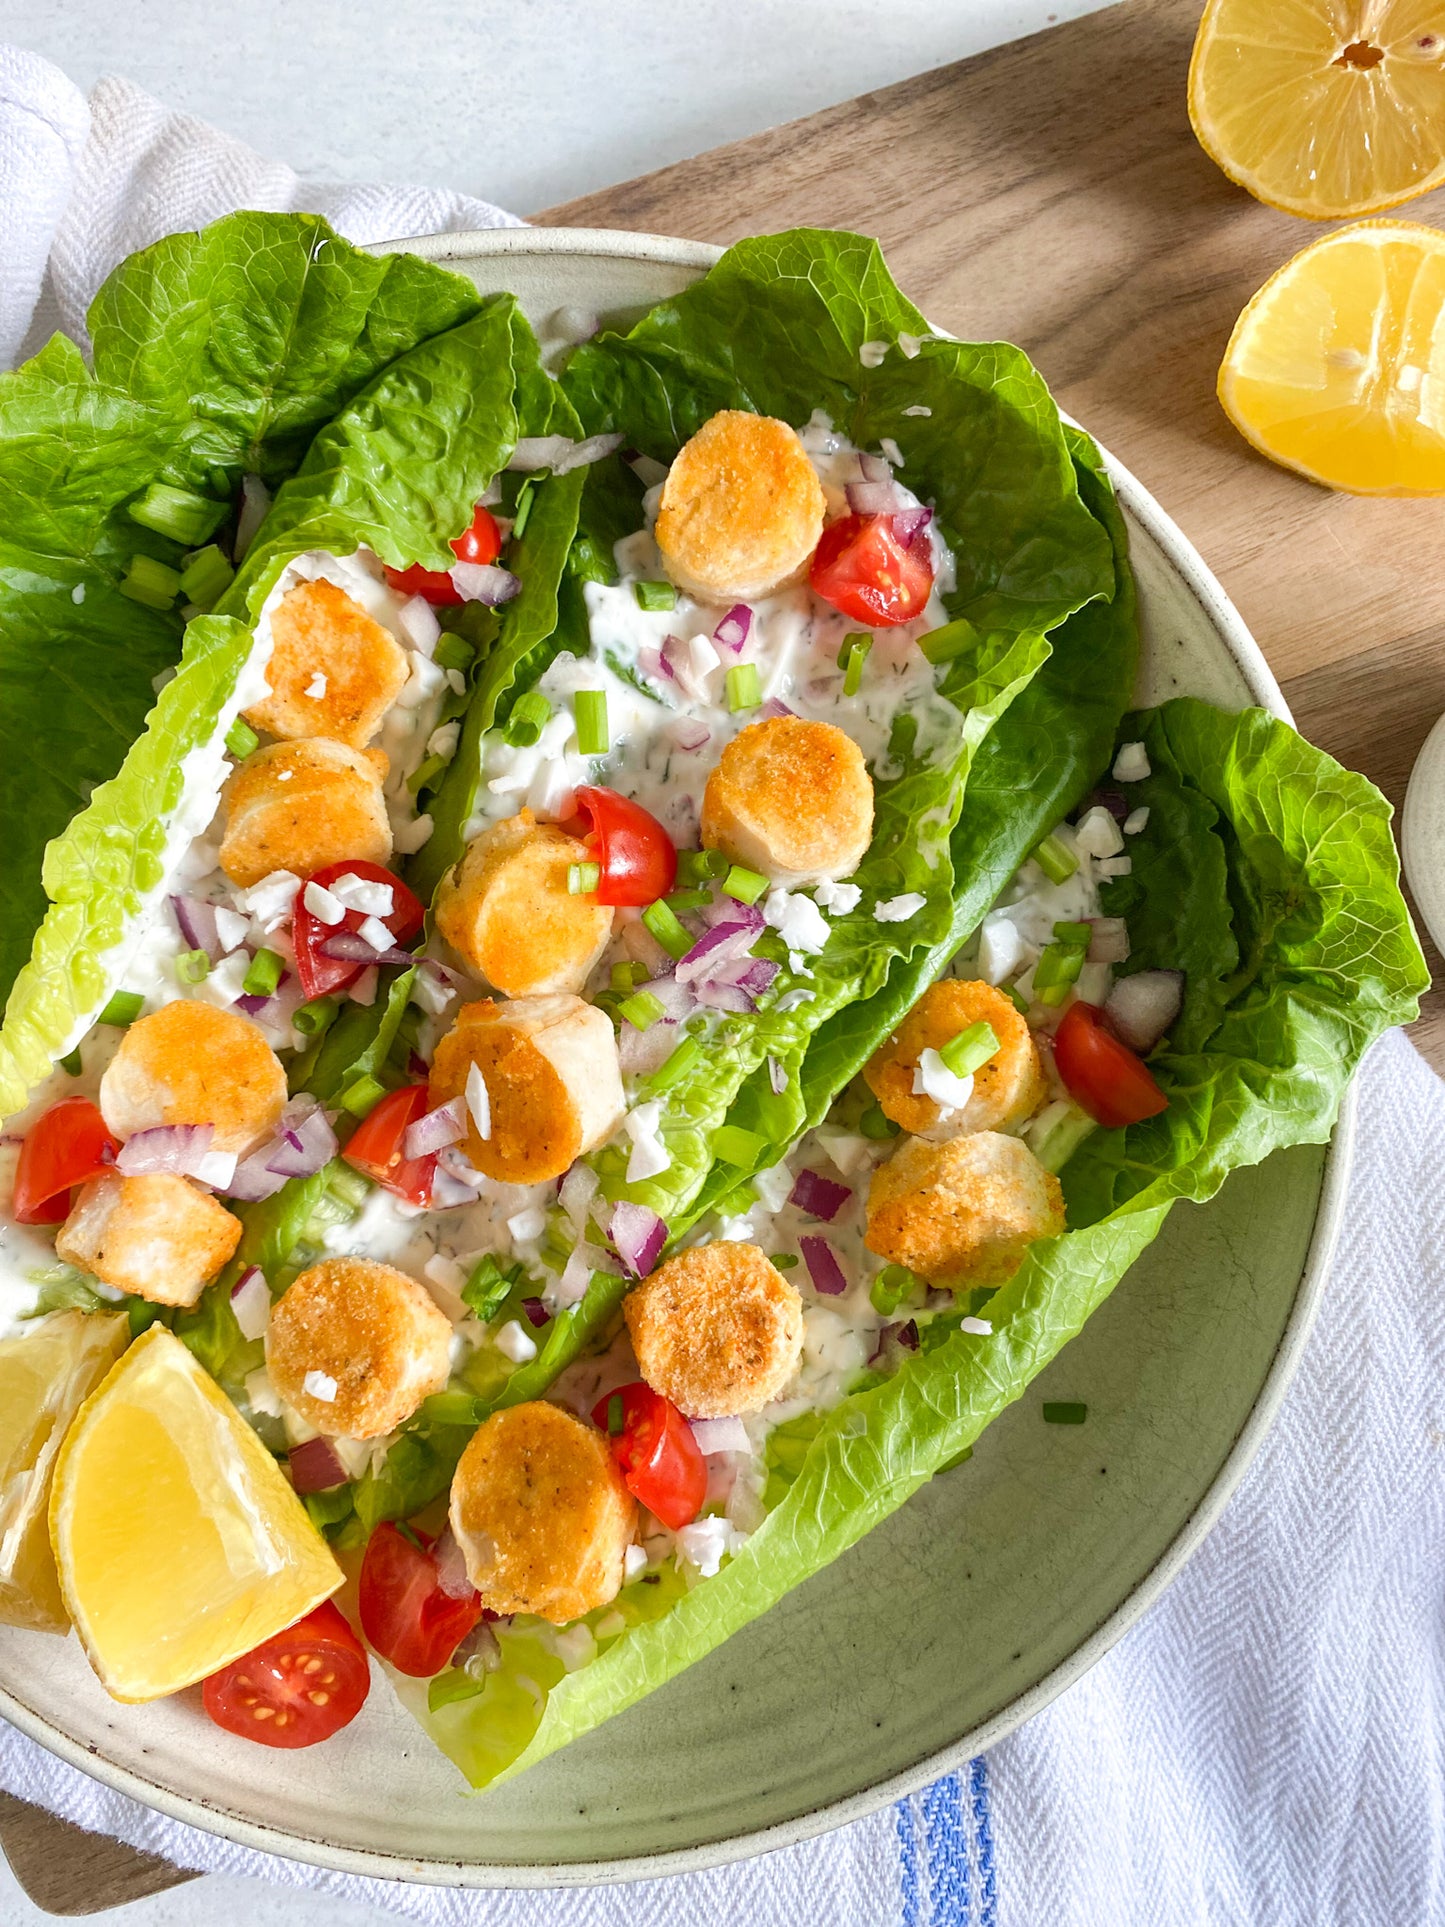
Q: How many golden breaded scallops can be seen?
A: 13